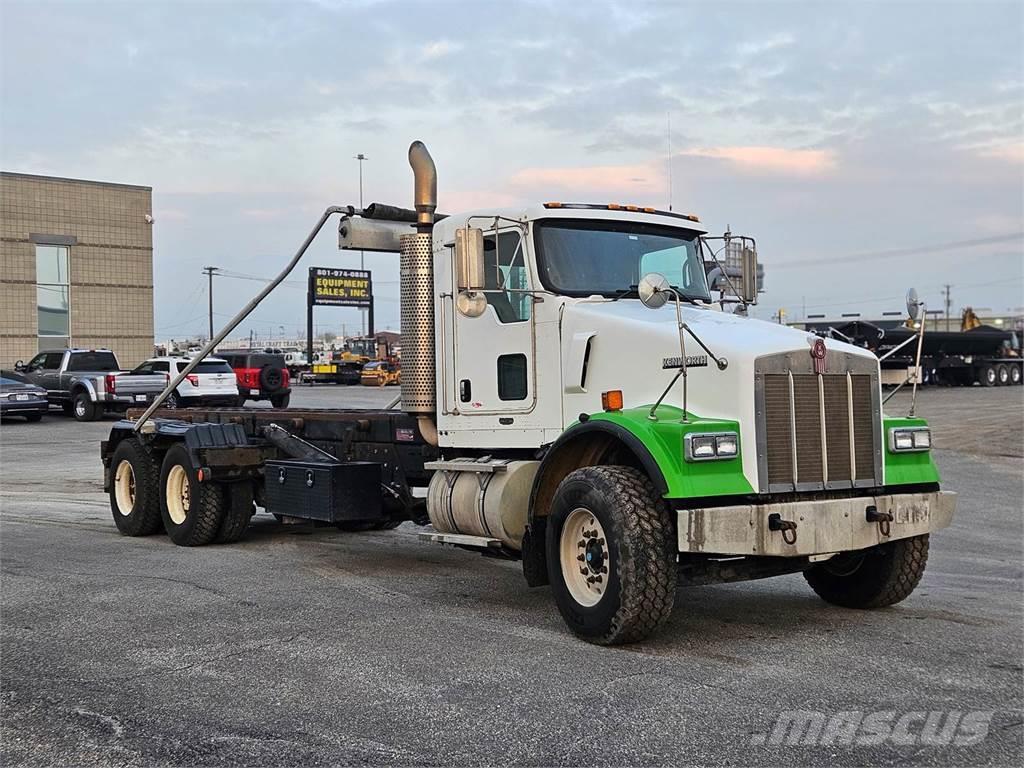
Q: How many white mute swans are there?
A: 0